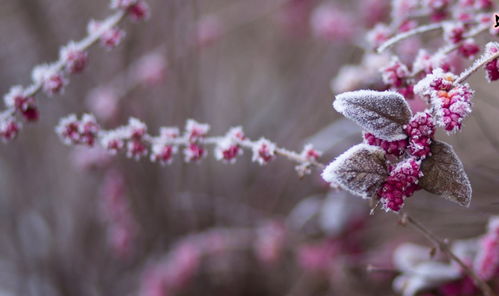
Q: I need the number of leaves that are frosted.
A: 3